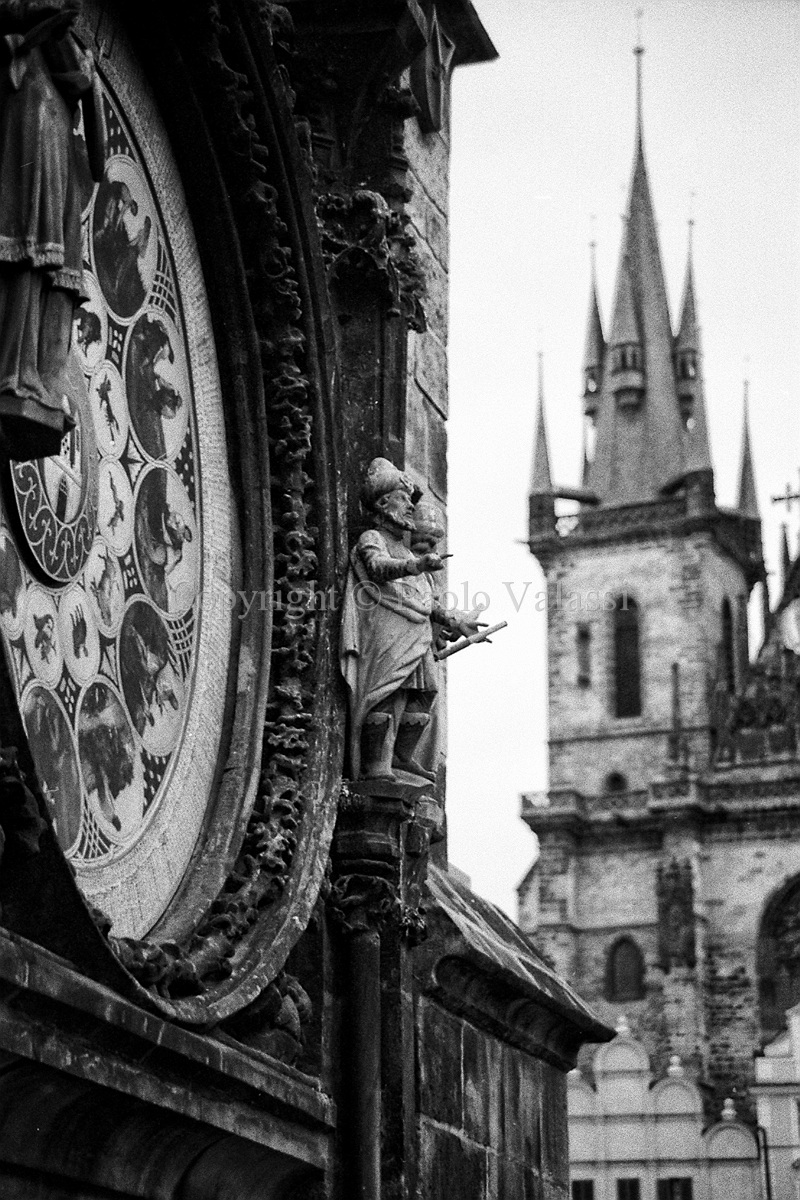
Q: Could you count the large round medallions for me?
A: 6